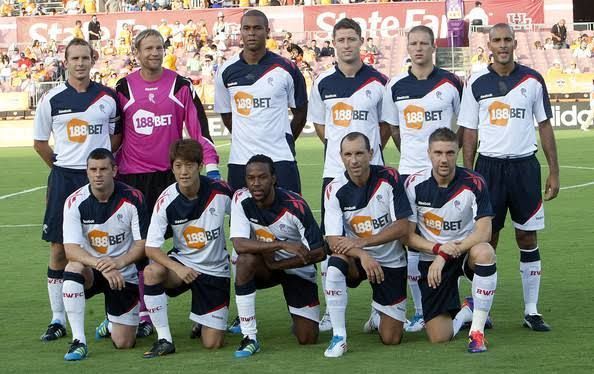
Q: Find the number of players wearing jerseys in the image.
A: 11